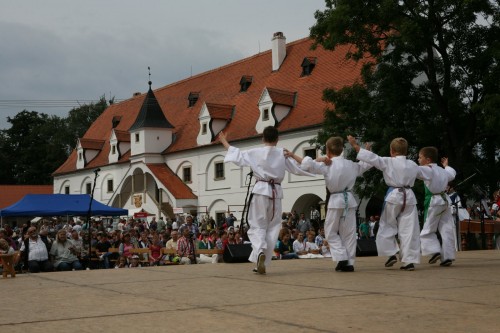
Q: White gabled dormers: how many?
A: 4